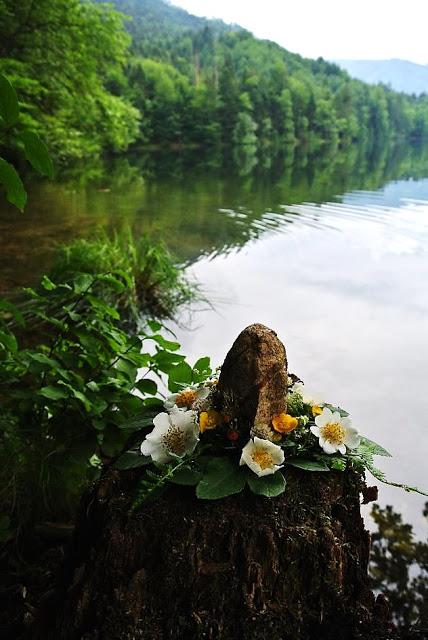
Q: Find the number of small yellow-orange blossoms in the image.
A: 3